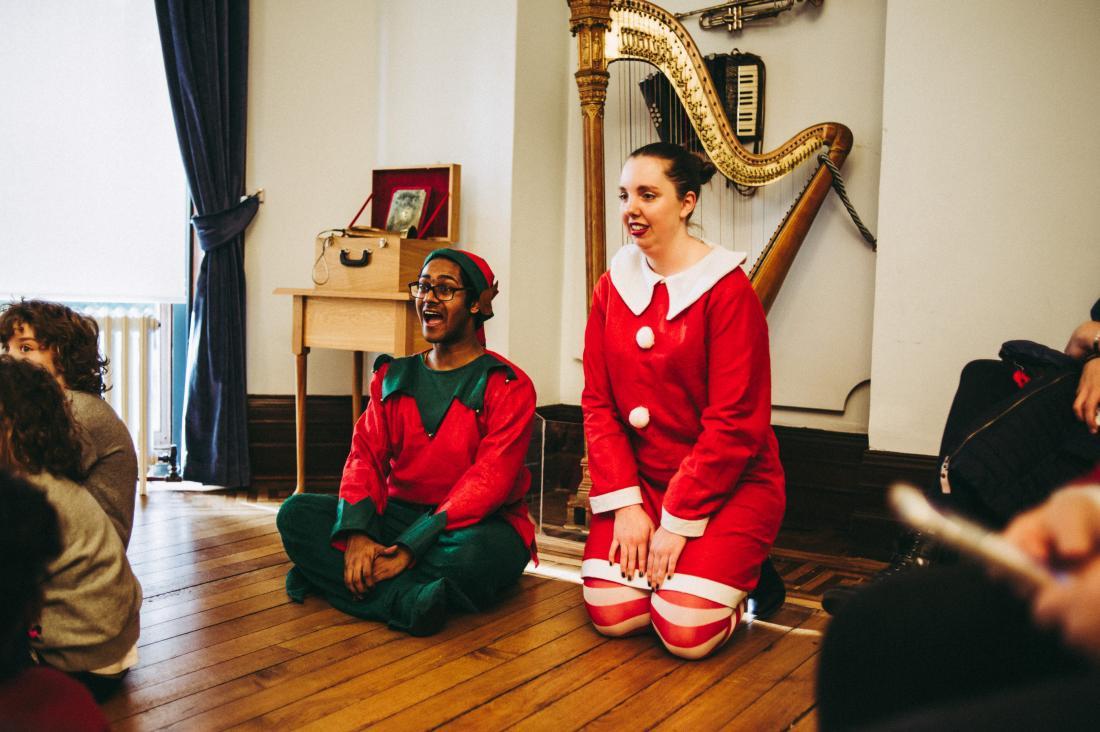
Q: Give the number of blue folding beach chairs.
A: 0